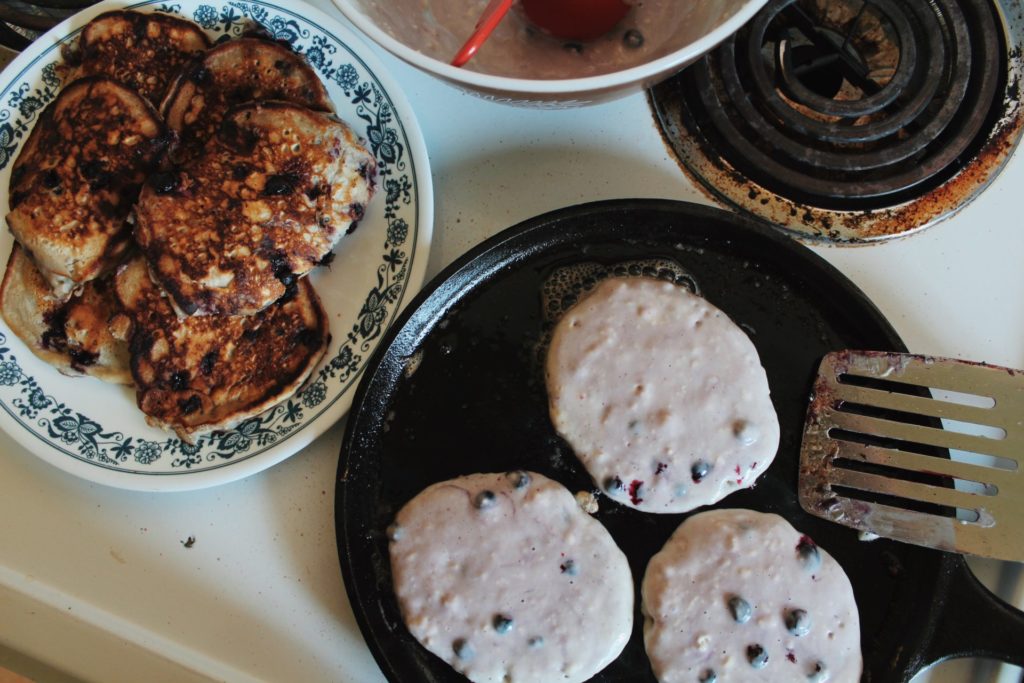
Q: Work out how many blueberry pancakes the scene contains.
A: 9